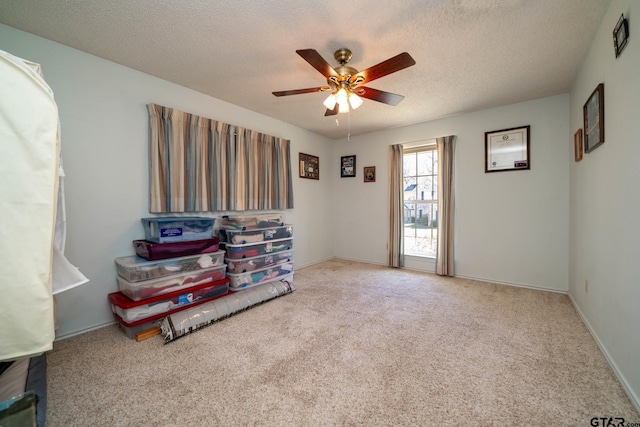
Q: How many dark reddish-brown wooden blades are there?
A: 5